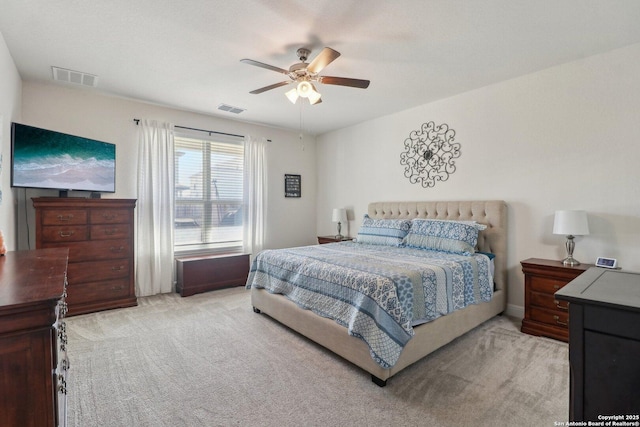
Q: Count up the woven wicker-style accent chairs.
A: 0